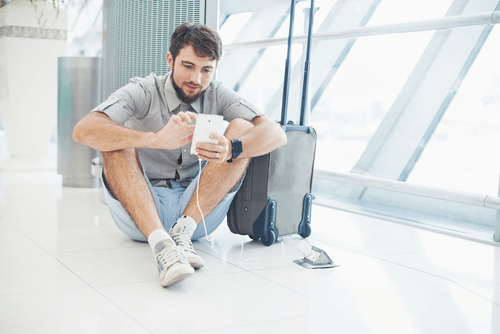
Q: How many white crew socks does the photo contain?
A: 2